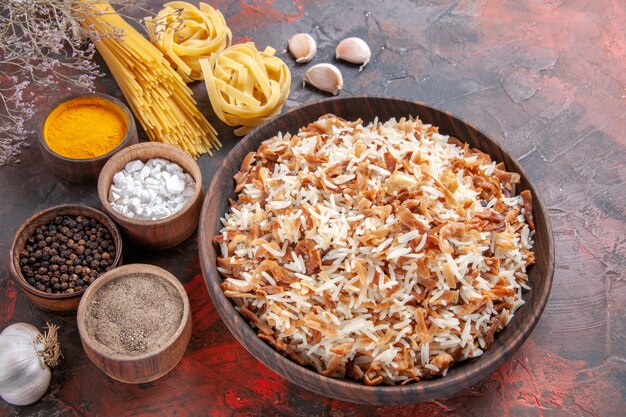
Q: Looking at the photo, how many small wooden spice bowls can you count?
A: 4